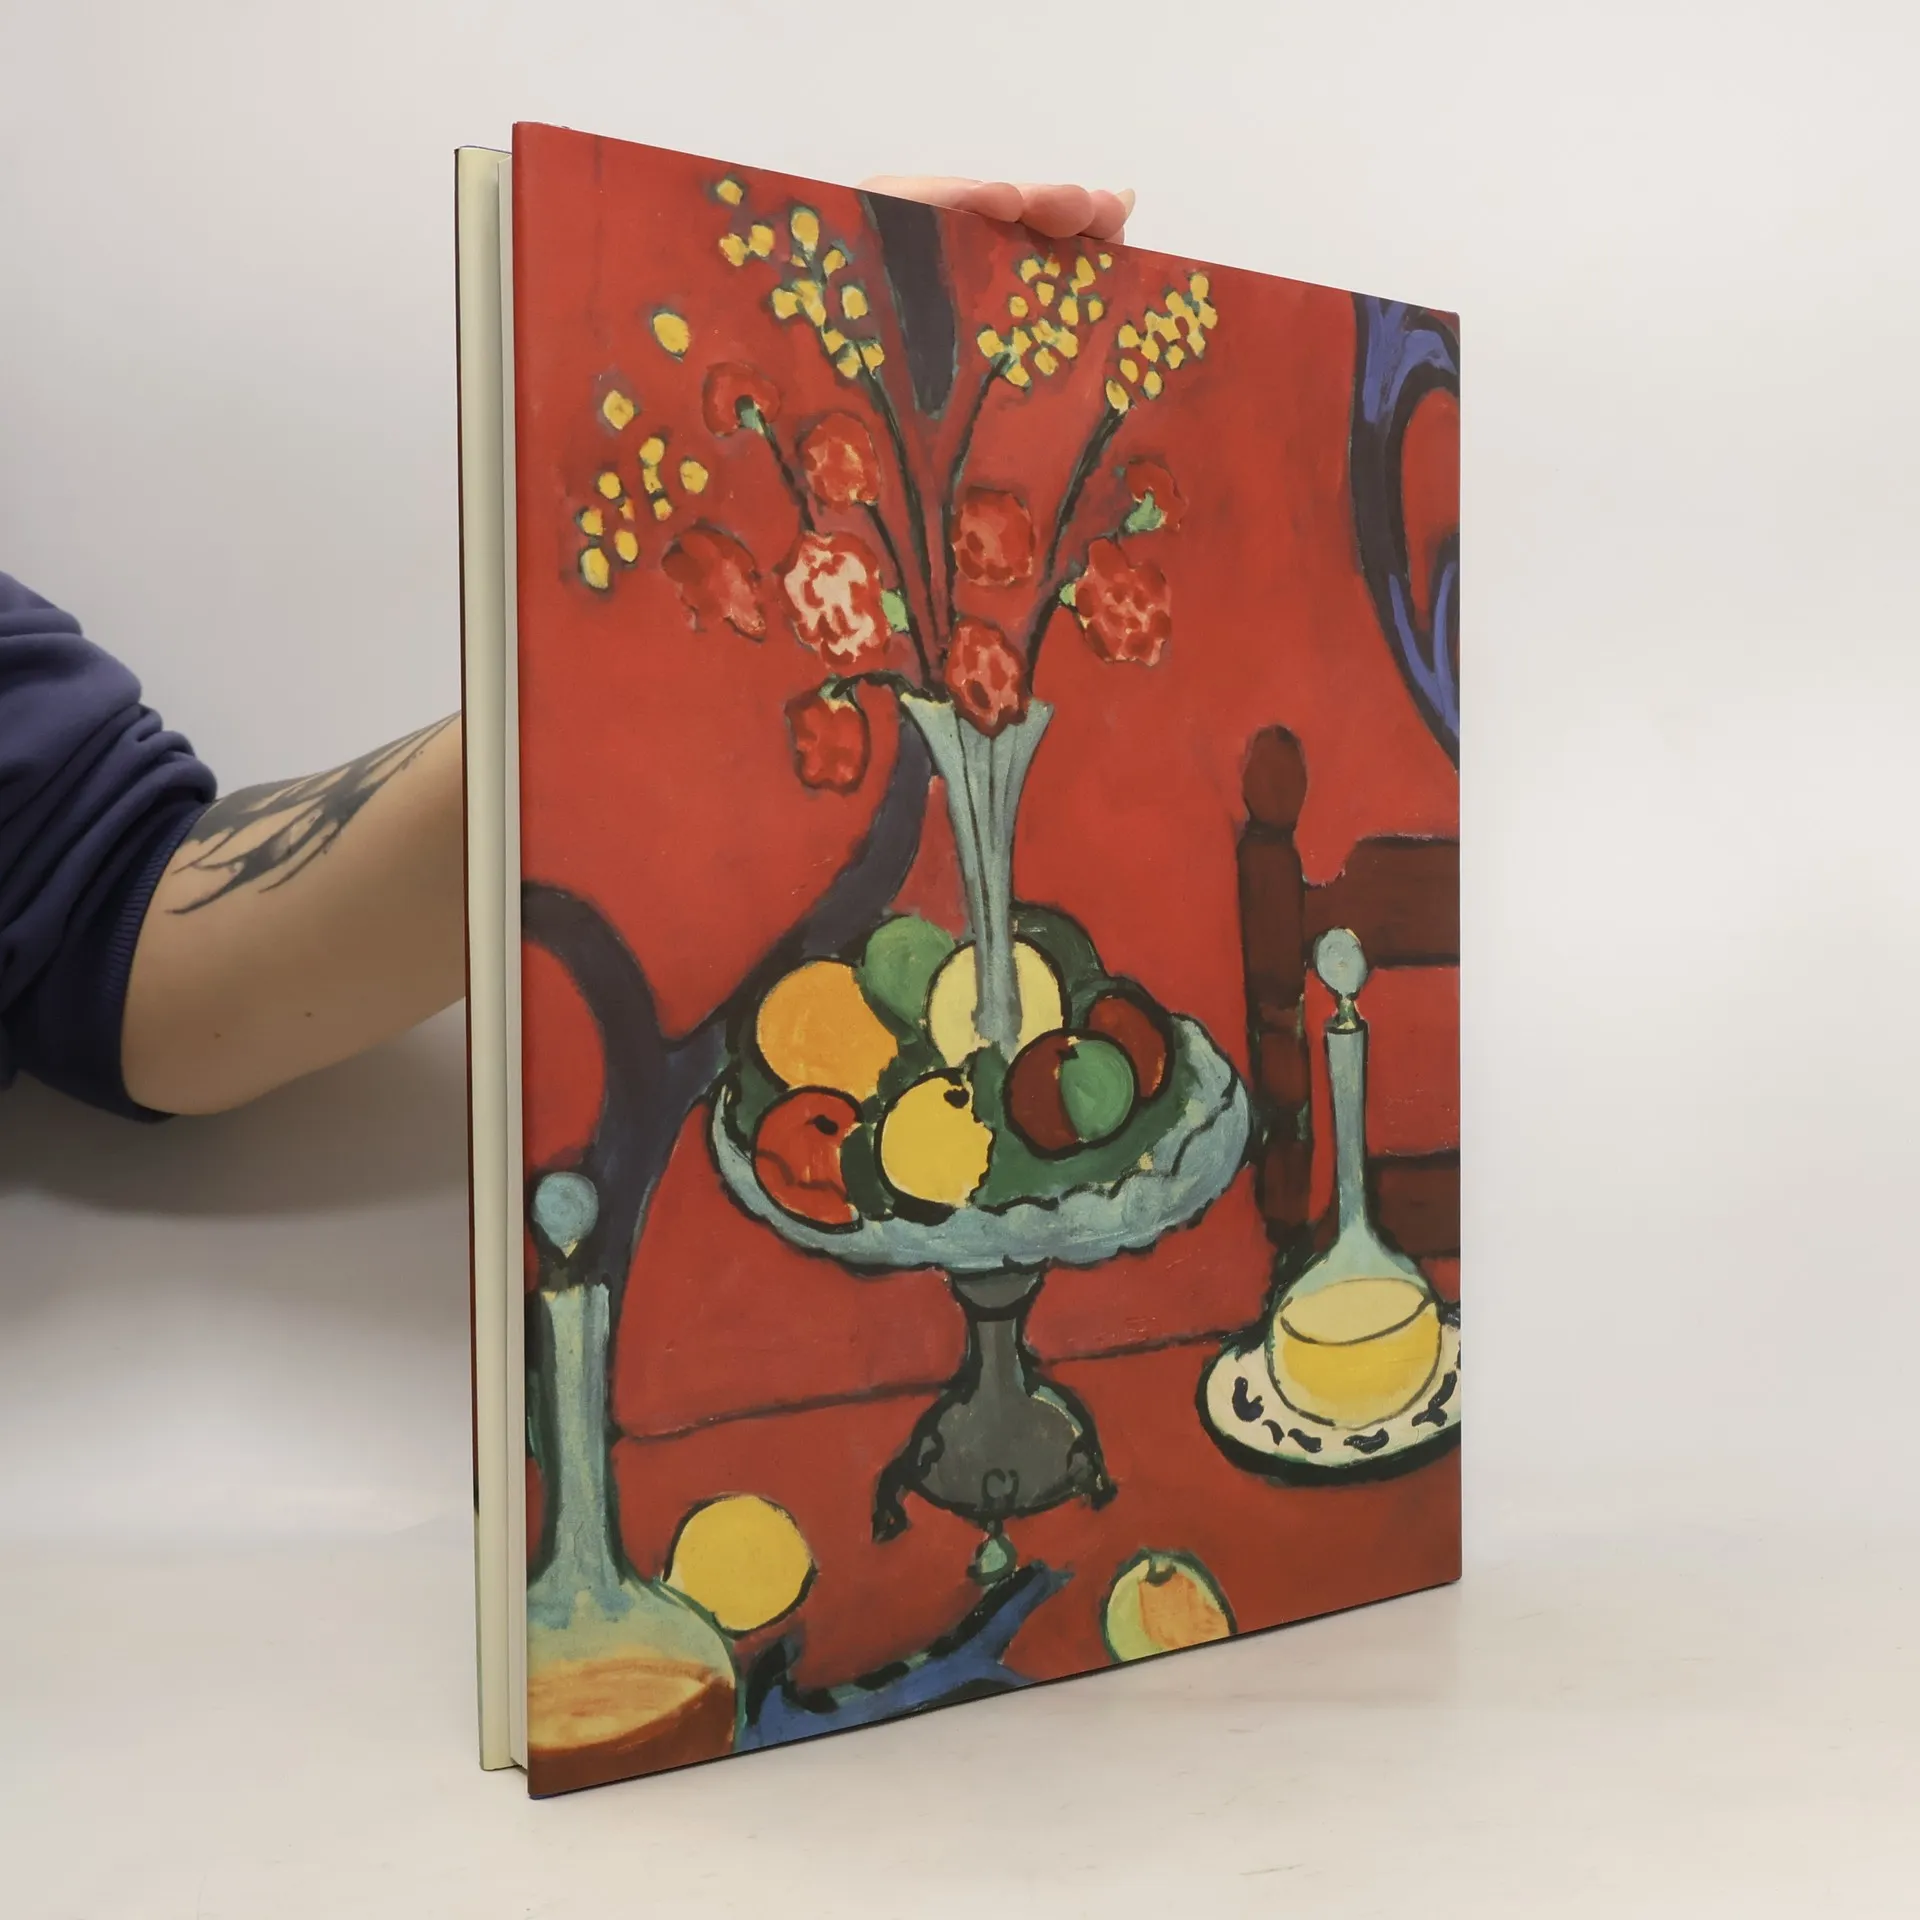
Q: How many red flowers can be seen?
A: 9